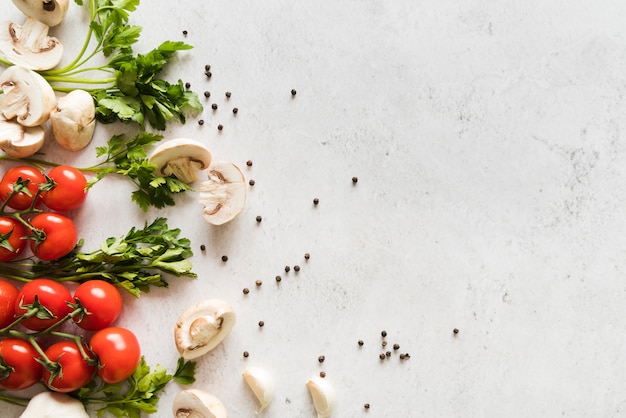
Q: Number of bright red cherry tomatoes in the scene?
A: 10